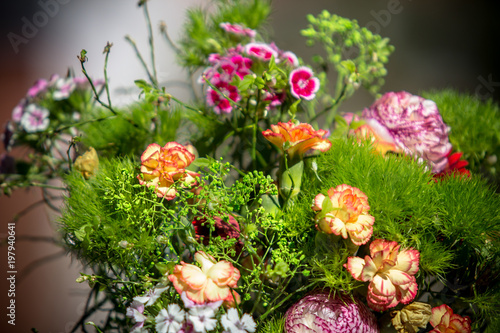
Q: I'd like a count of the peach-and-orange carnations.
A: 6